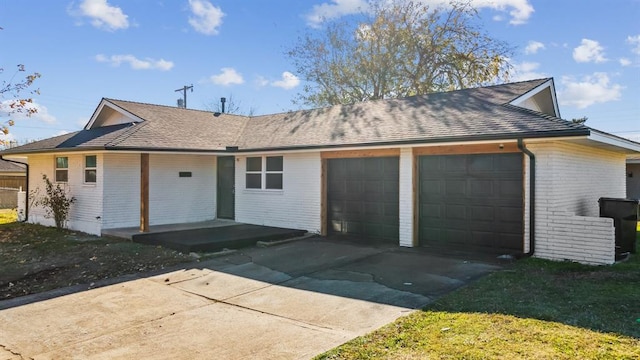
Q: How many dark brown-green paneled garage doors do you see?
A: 2